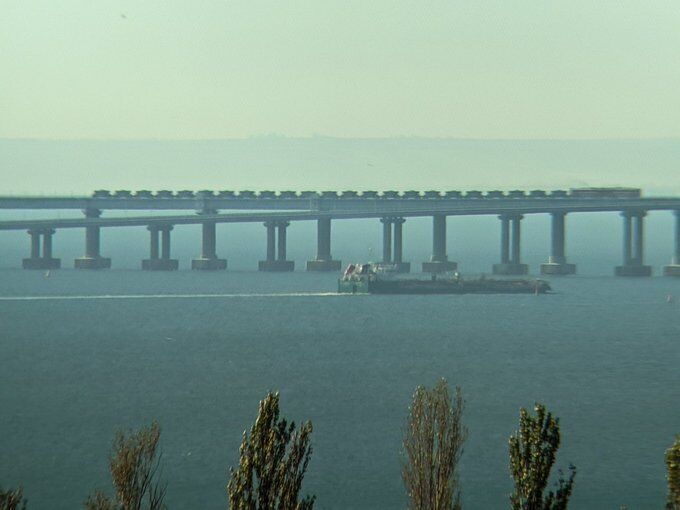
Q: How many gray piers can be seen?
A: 12